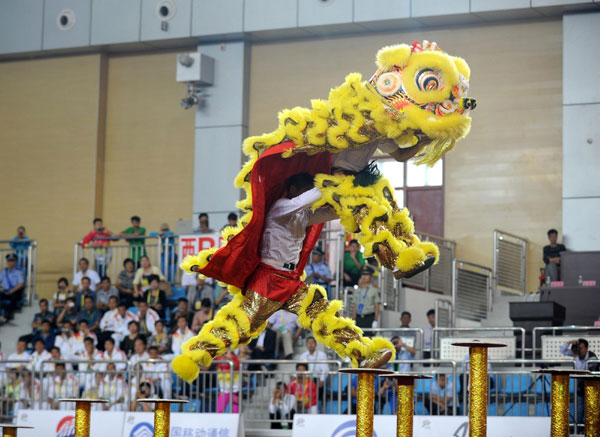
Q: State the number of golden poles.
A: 8